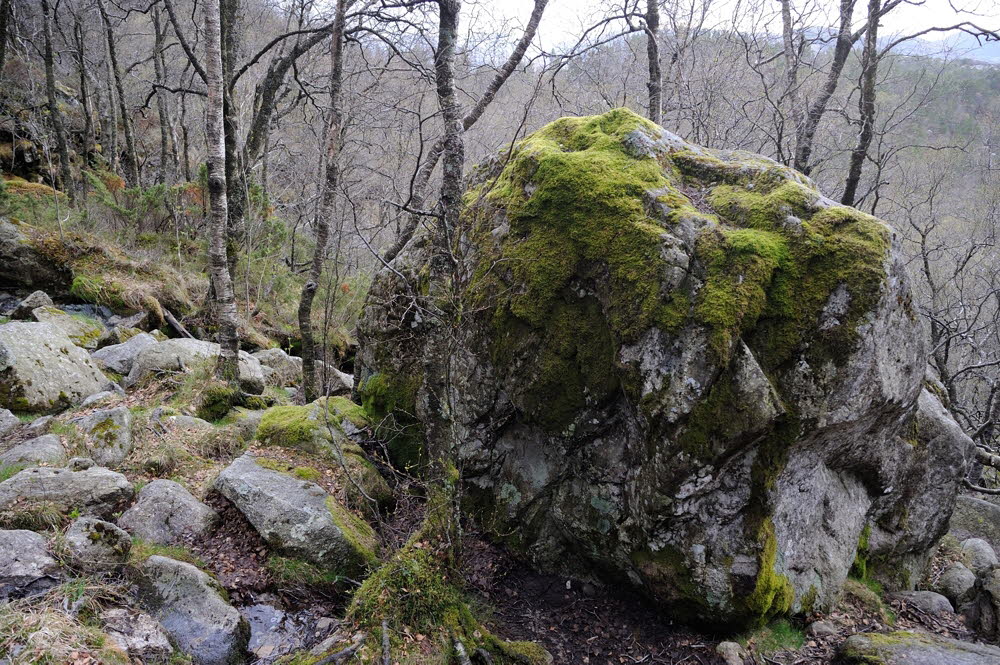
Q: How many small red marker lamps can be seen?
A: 0